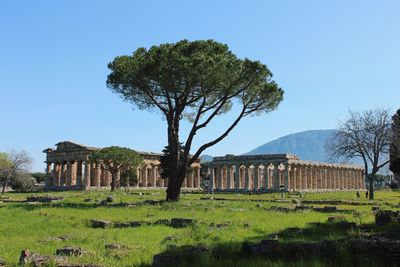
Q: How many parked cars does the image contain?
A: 0